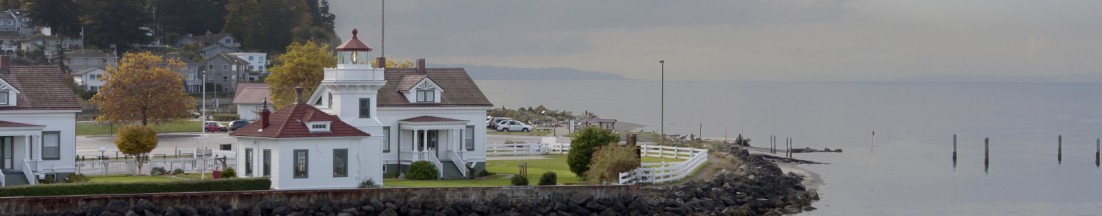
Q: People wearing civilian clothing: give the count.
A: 0